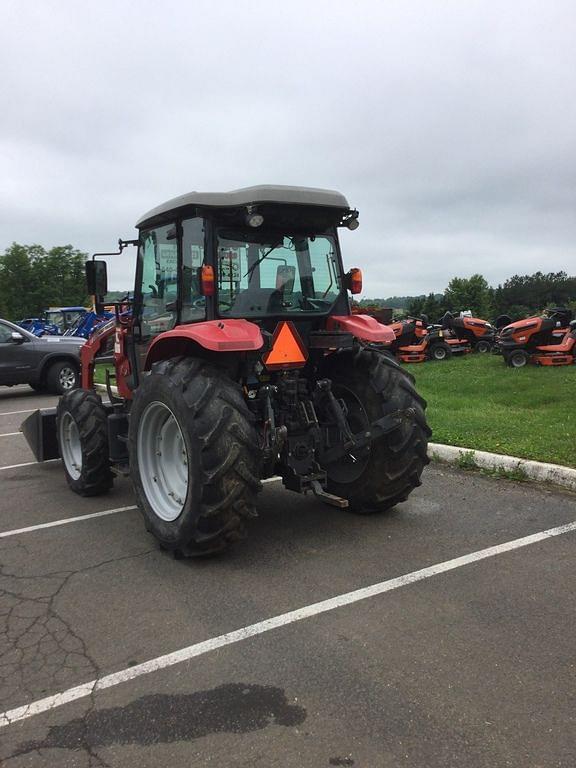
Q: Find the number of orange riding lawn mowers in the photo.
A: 3